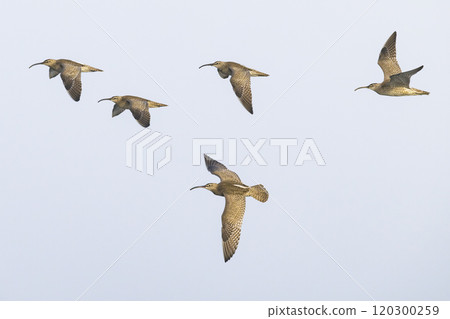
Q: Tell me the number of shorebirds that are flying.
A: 5